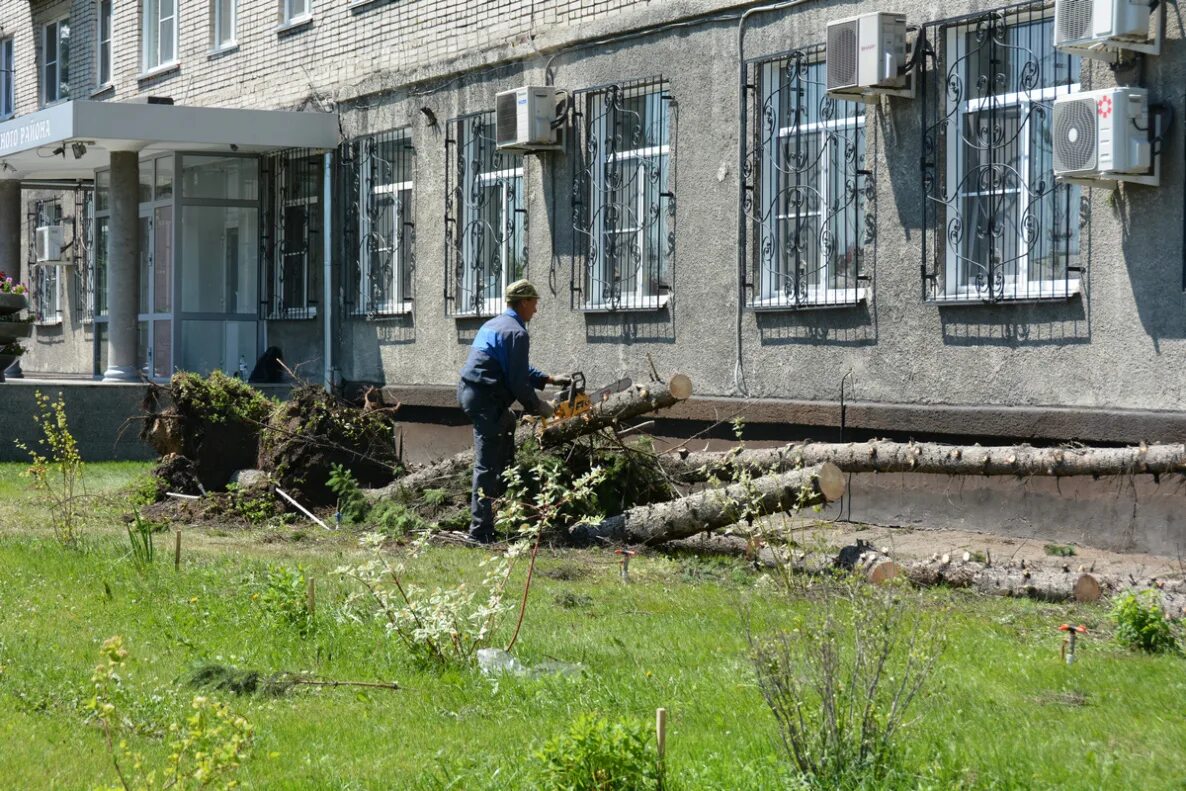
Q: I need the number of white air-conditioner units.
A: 5